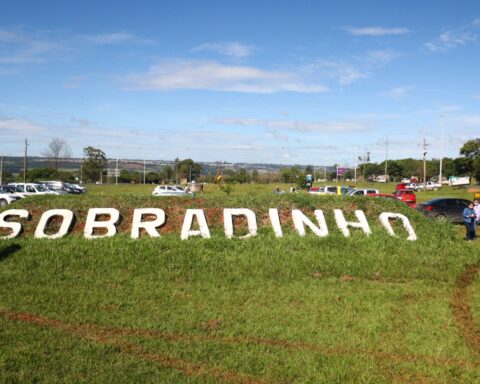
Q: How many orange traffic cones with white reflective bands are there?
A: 0